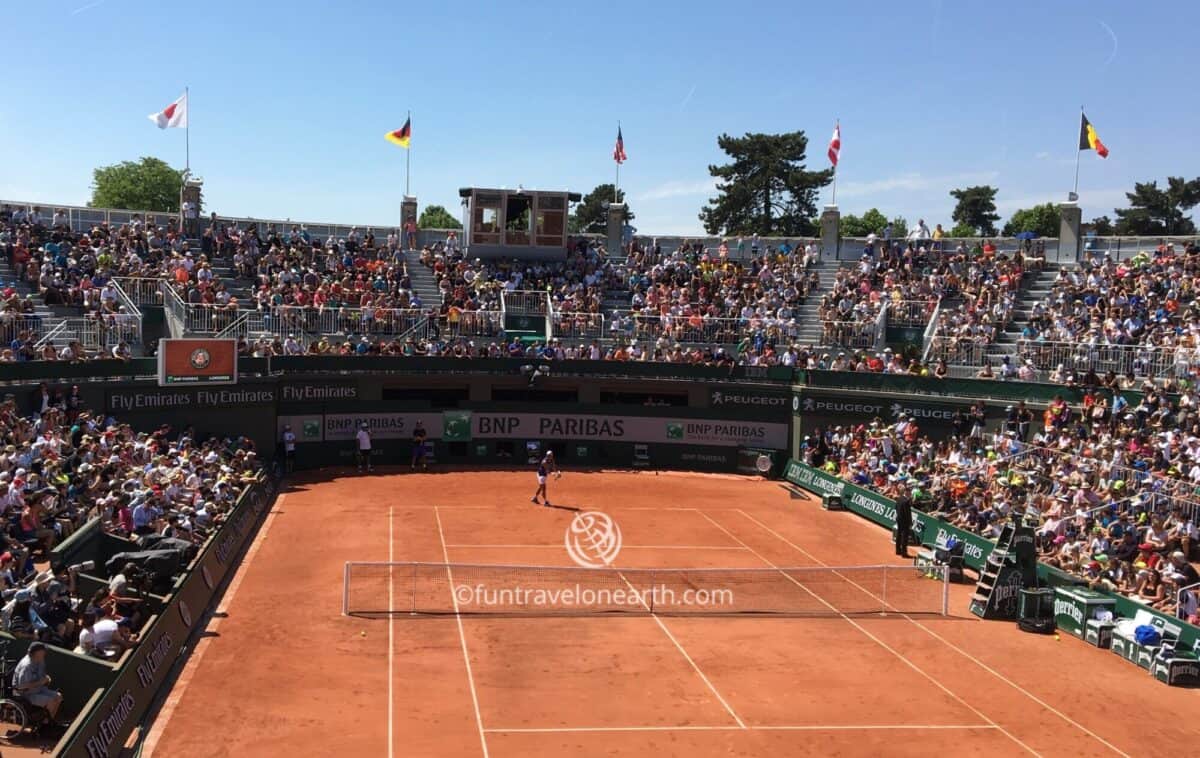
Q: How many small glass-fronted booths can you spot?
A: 1